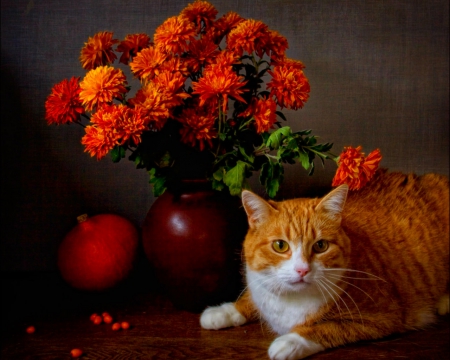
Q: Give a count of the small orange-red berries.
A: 8